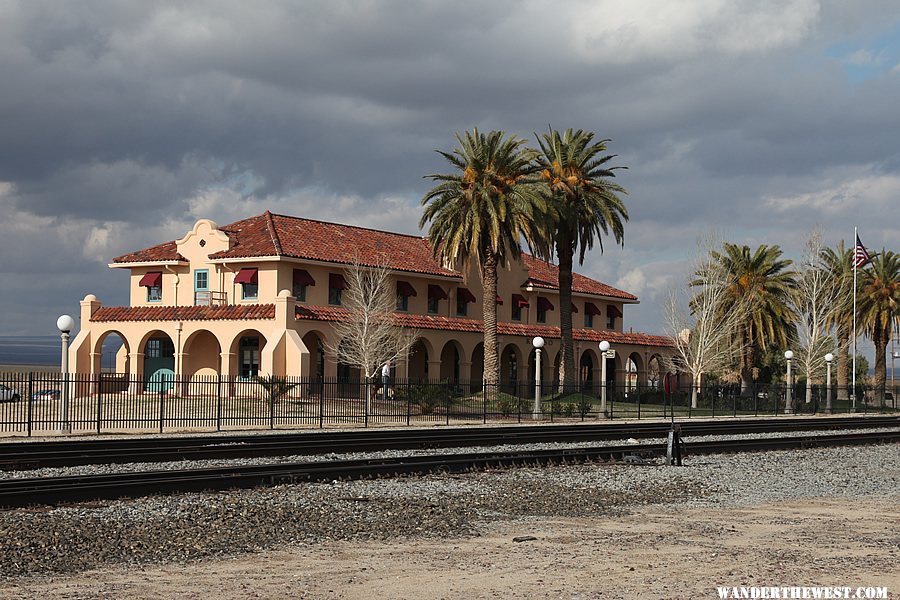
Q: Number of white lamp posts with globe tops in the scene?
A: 5